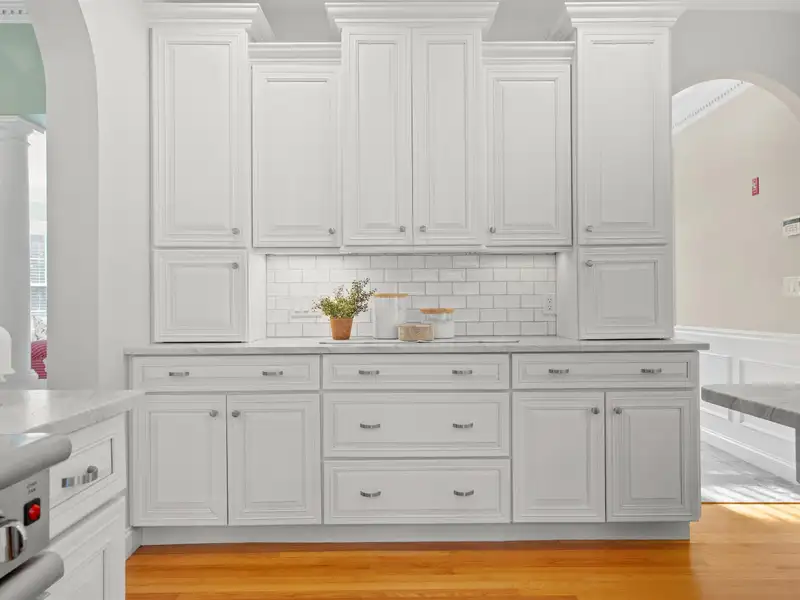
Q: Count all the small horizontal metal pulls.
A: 11